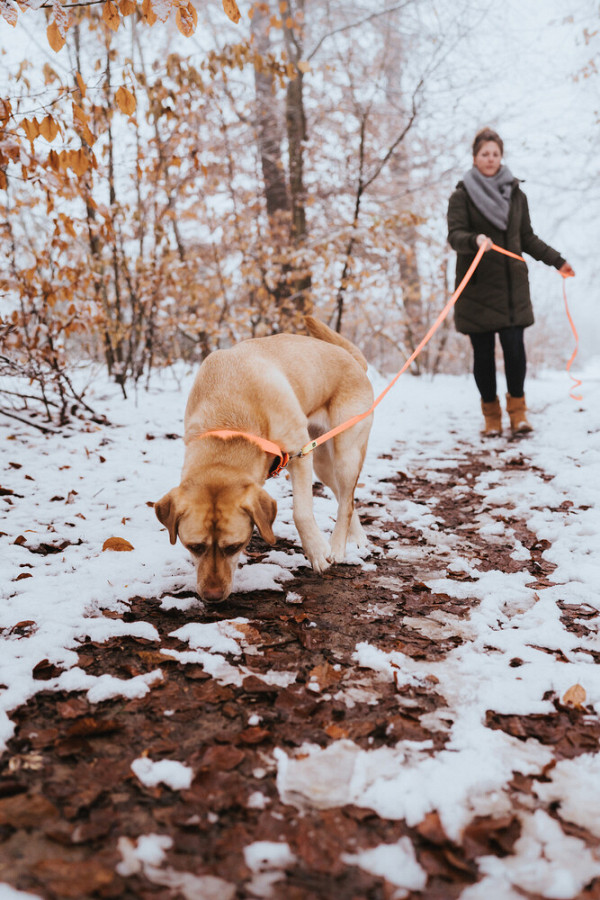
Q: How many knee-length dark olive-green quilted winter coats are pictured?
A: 1